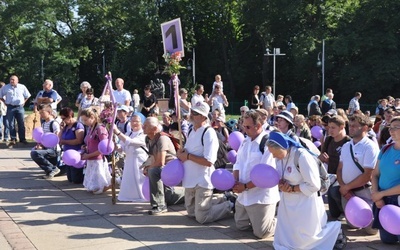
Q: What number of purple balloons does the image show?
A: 15